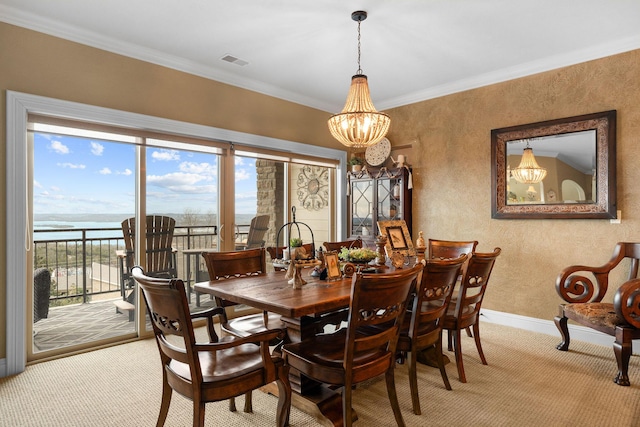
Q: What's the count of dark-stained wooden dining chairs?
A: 8